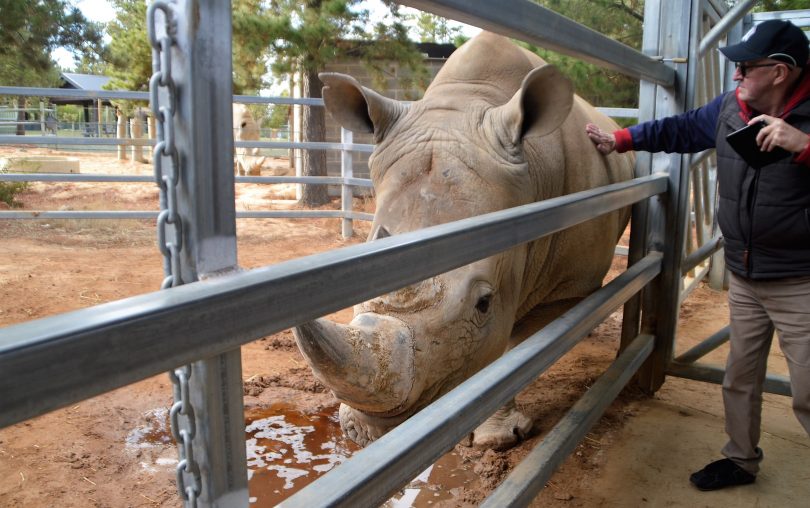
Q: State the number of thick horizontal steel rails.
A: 4